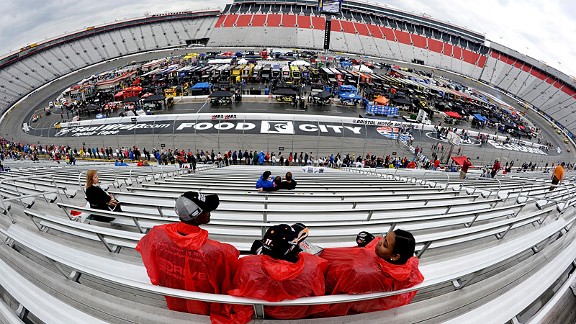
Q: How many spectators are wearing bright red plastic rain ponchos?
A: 3